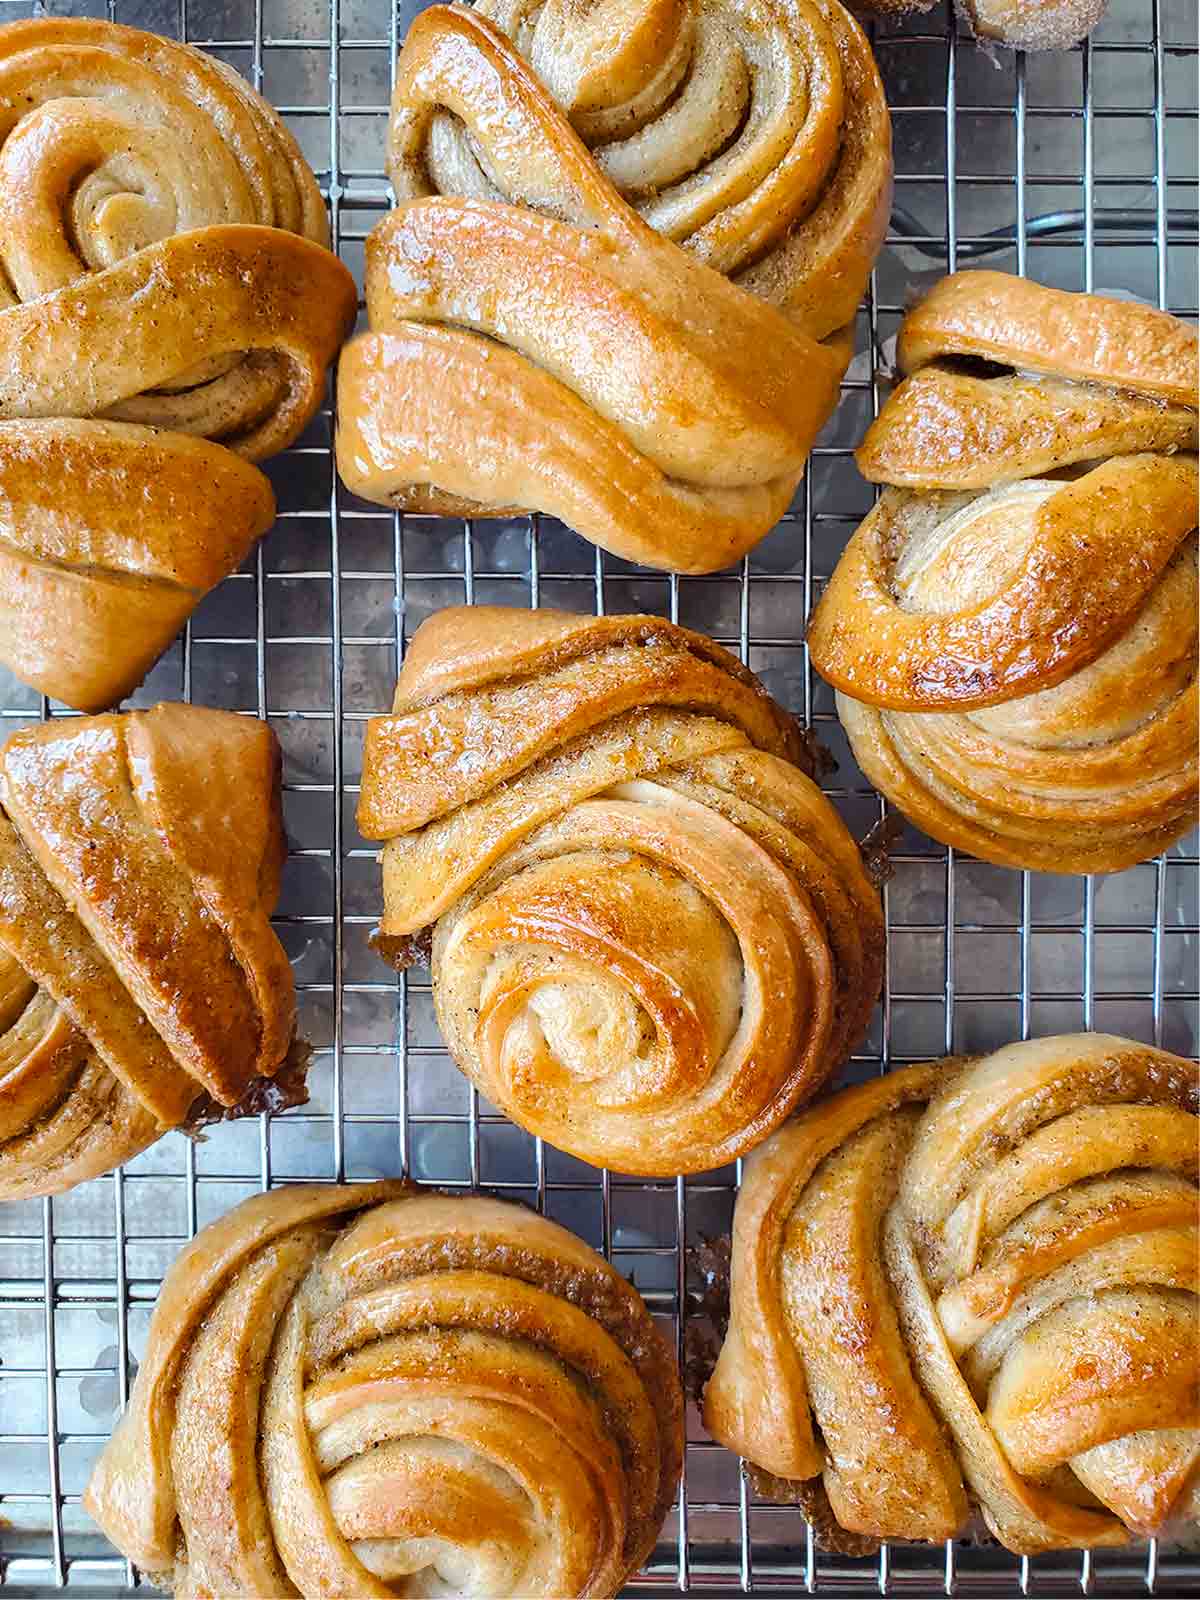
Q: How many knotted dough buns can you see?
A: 7